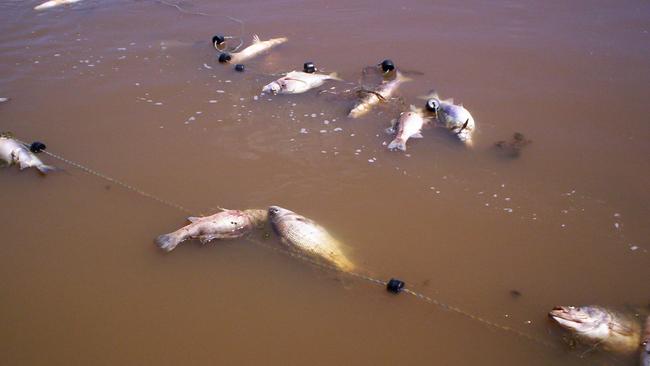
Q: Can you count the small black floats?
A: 8